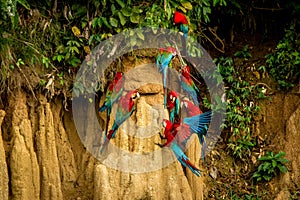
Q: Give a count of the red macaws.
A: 8